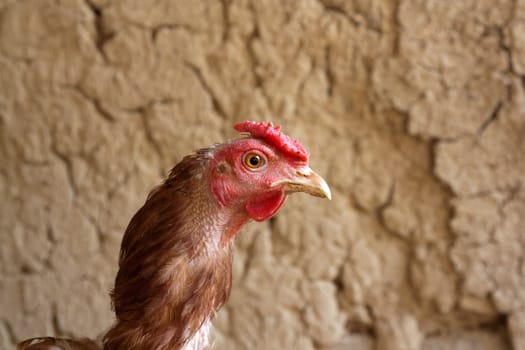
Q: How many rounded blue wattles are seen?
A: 0